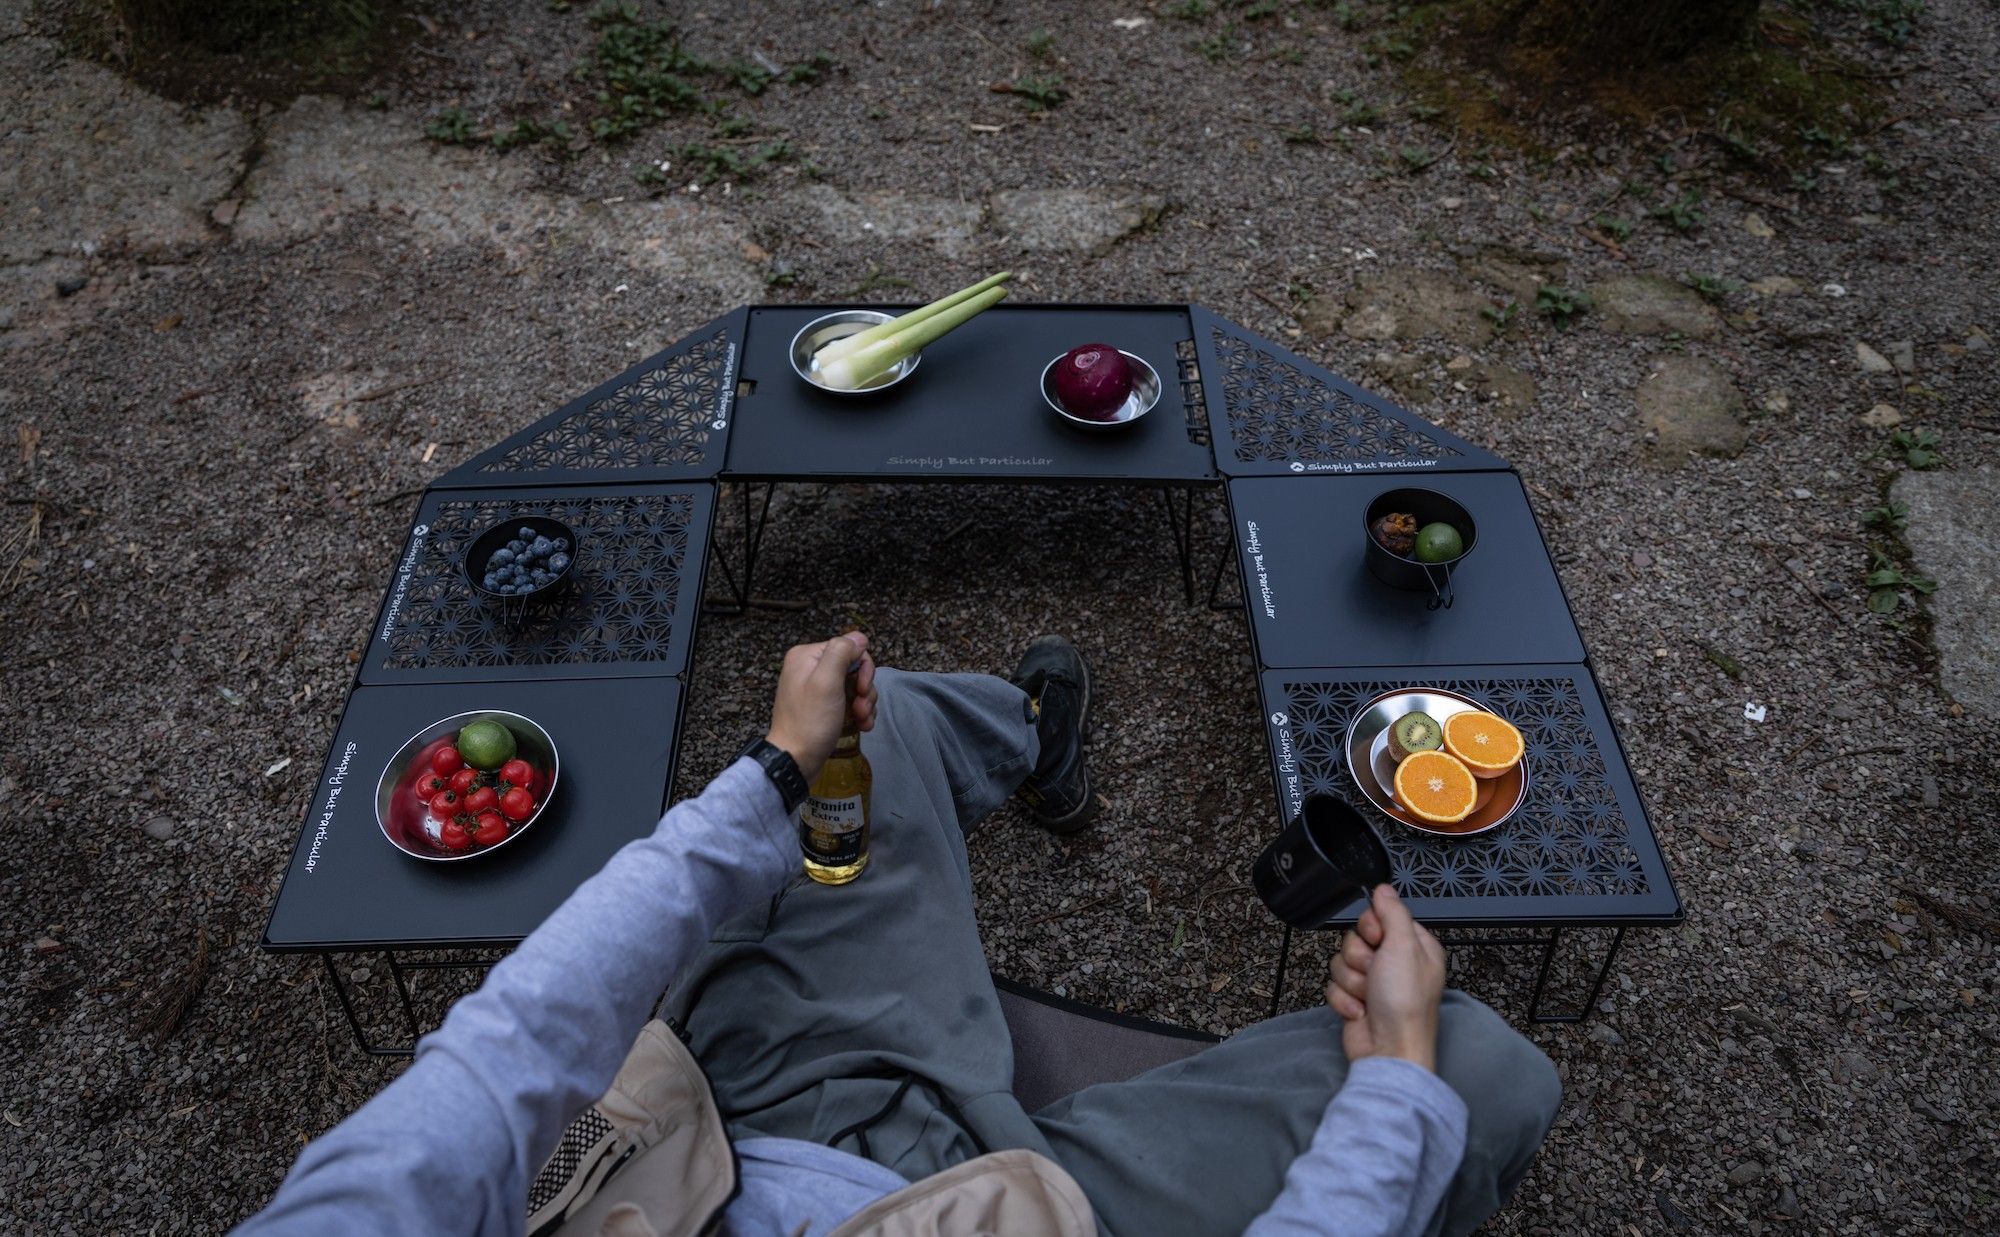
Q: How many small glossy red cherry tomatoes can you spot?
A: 9